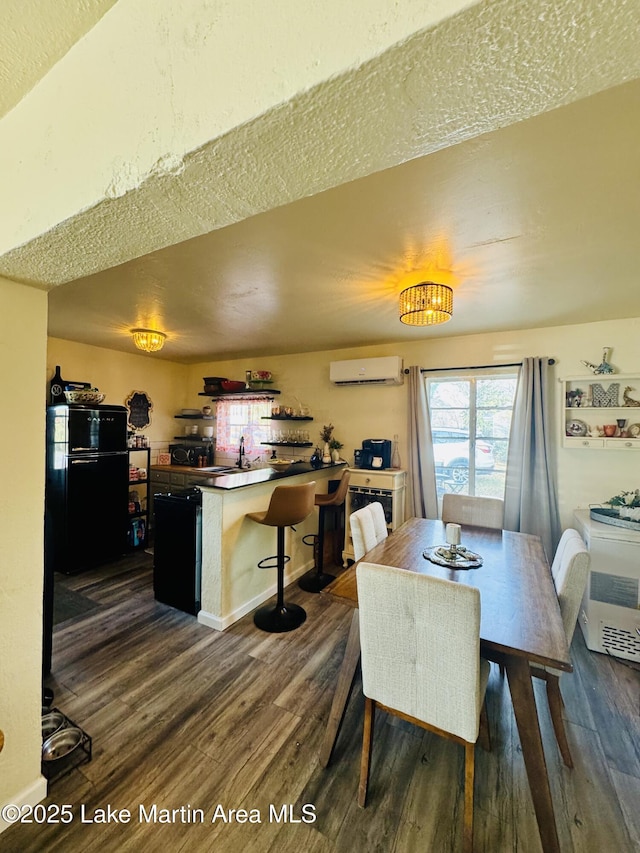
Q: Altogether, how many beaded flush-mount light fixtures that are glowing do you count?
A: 2